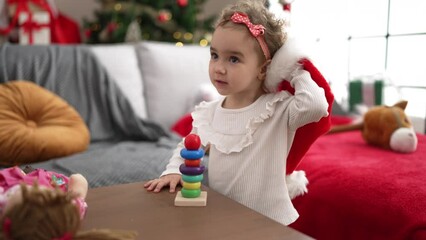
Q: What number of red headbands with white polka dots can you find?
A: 1